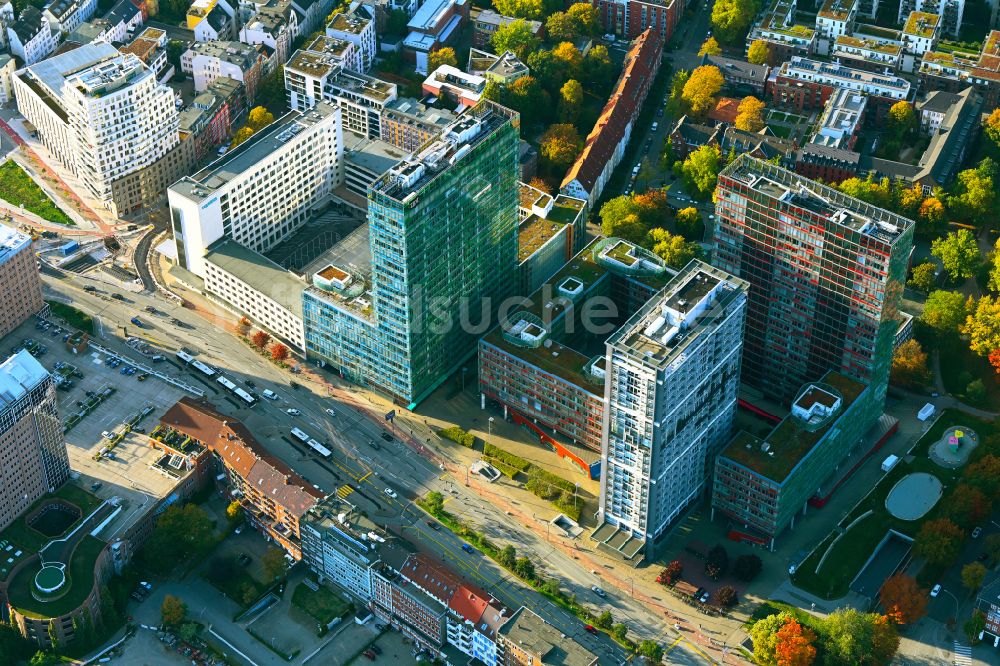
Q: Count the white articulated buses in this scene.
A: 3